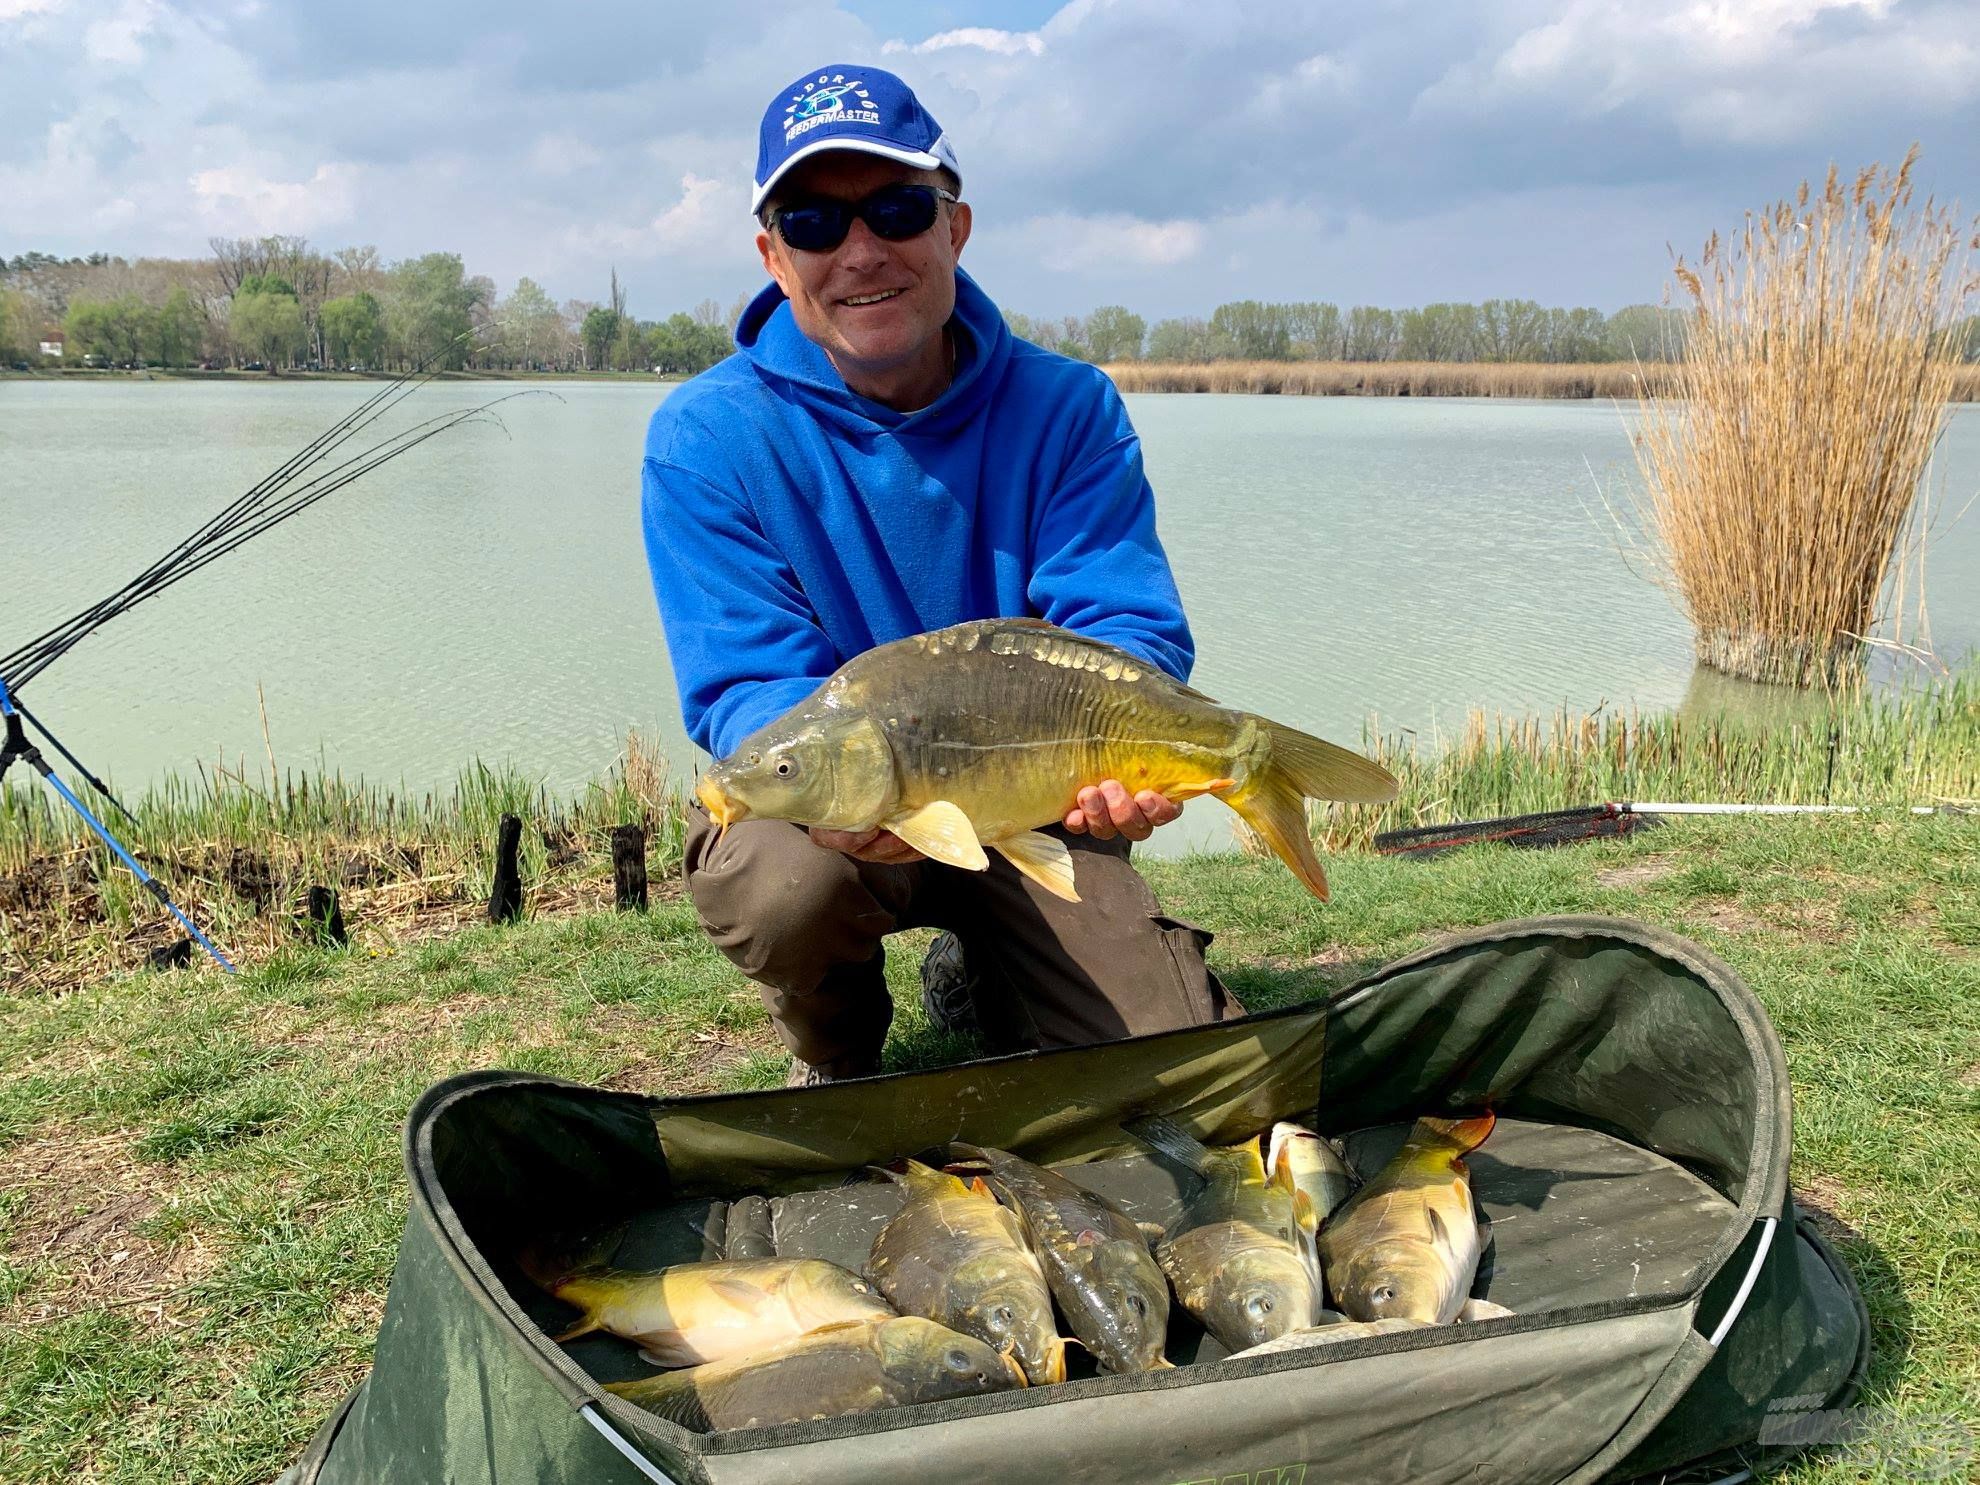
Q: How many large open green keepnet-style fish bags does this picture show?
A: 1